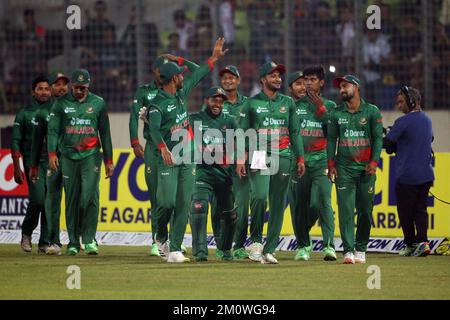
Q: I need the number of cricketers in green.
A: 11